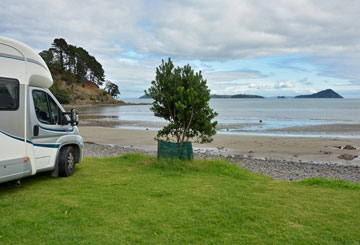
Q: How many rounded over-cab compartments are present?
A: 1